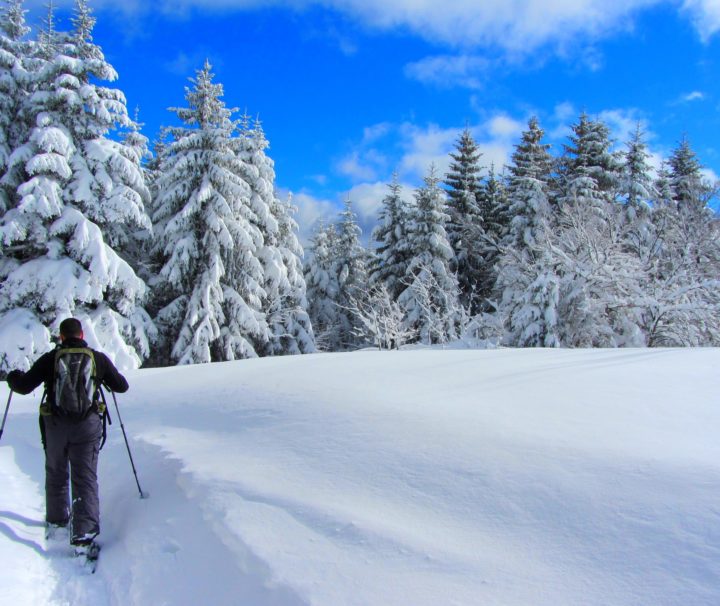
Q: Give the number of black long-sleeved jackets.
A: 1